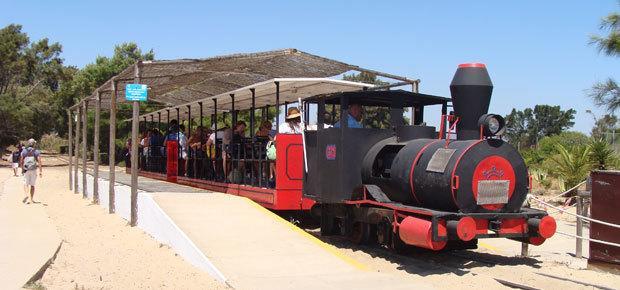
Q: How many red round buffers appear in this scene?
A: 2